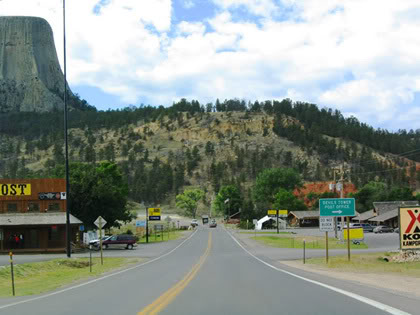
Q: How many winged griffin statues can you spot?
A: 0